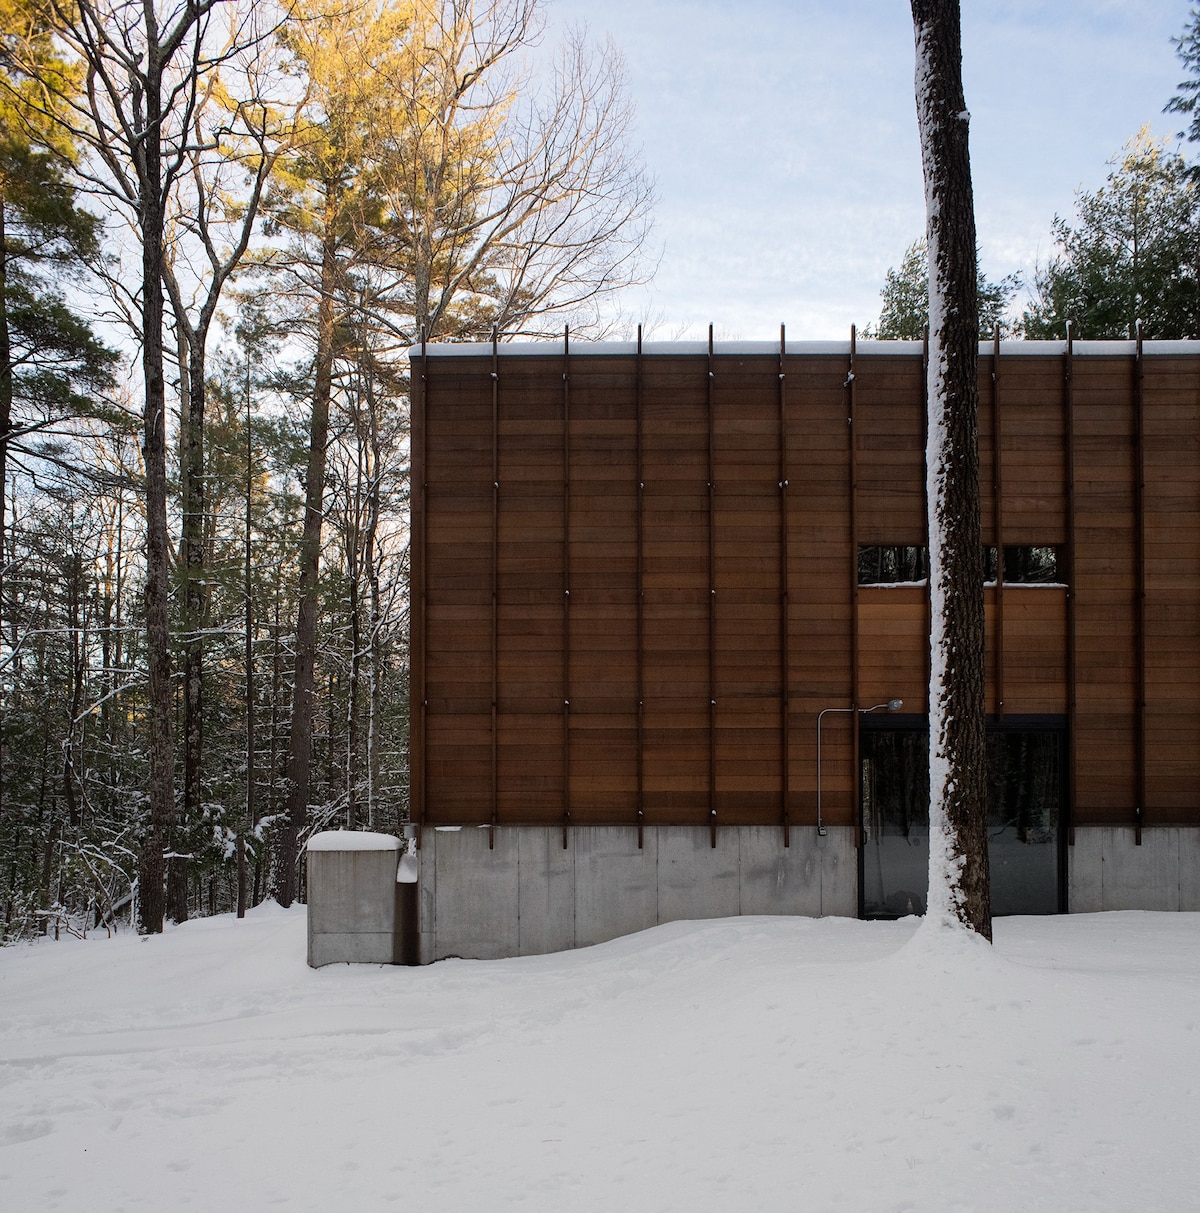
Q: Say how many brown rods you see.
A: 11